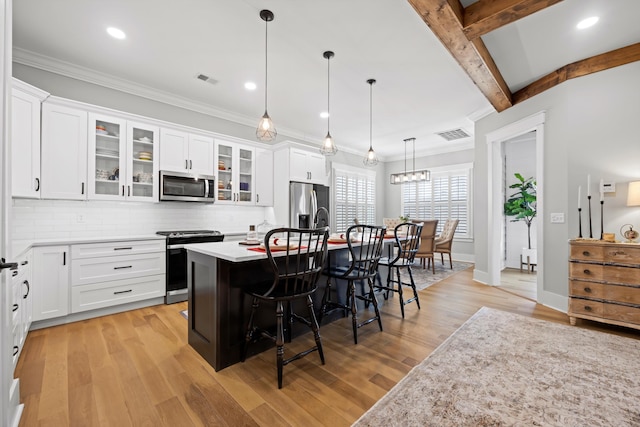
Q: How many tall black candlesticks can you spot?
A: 3